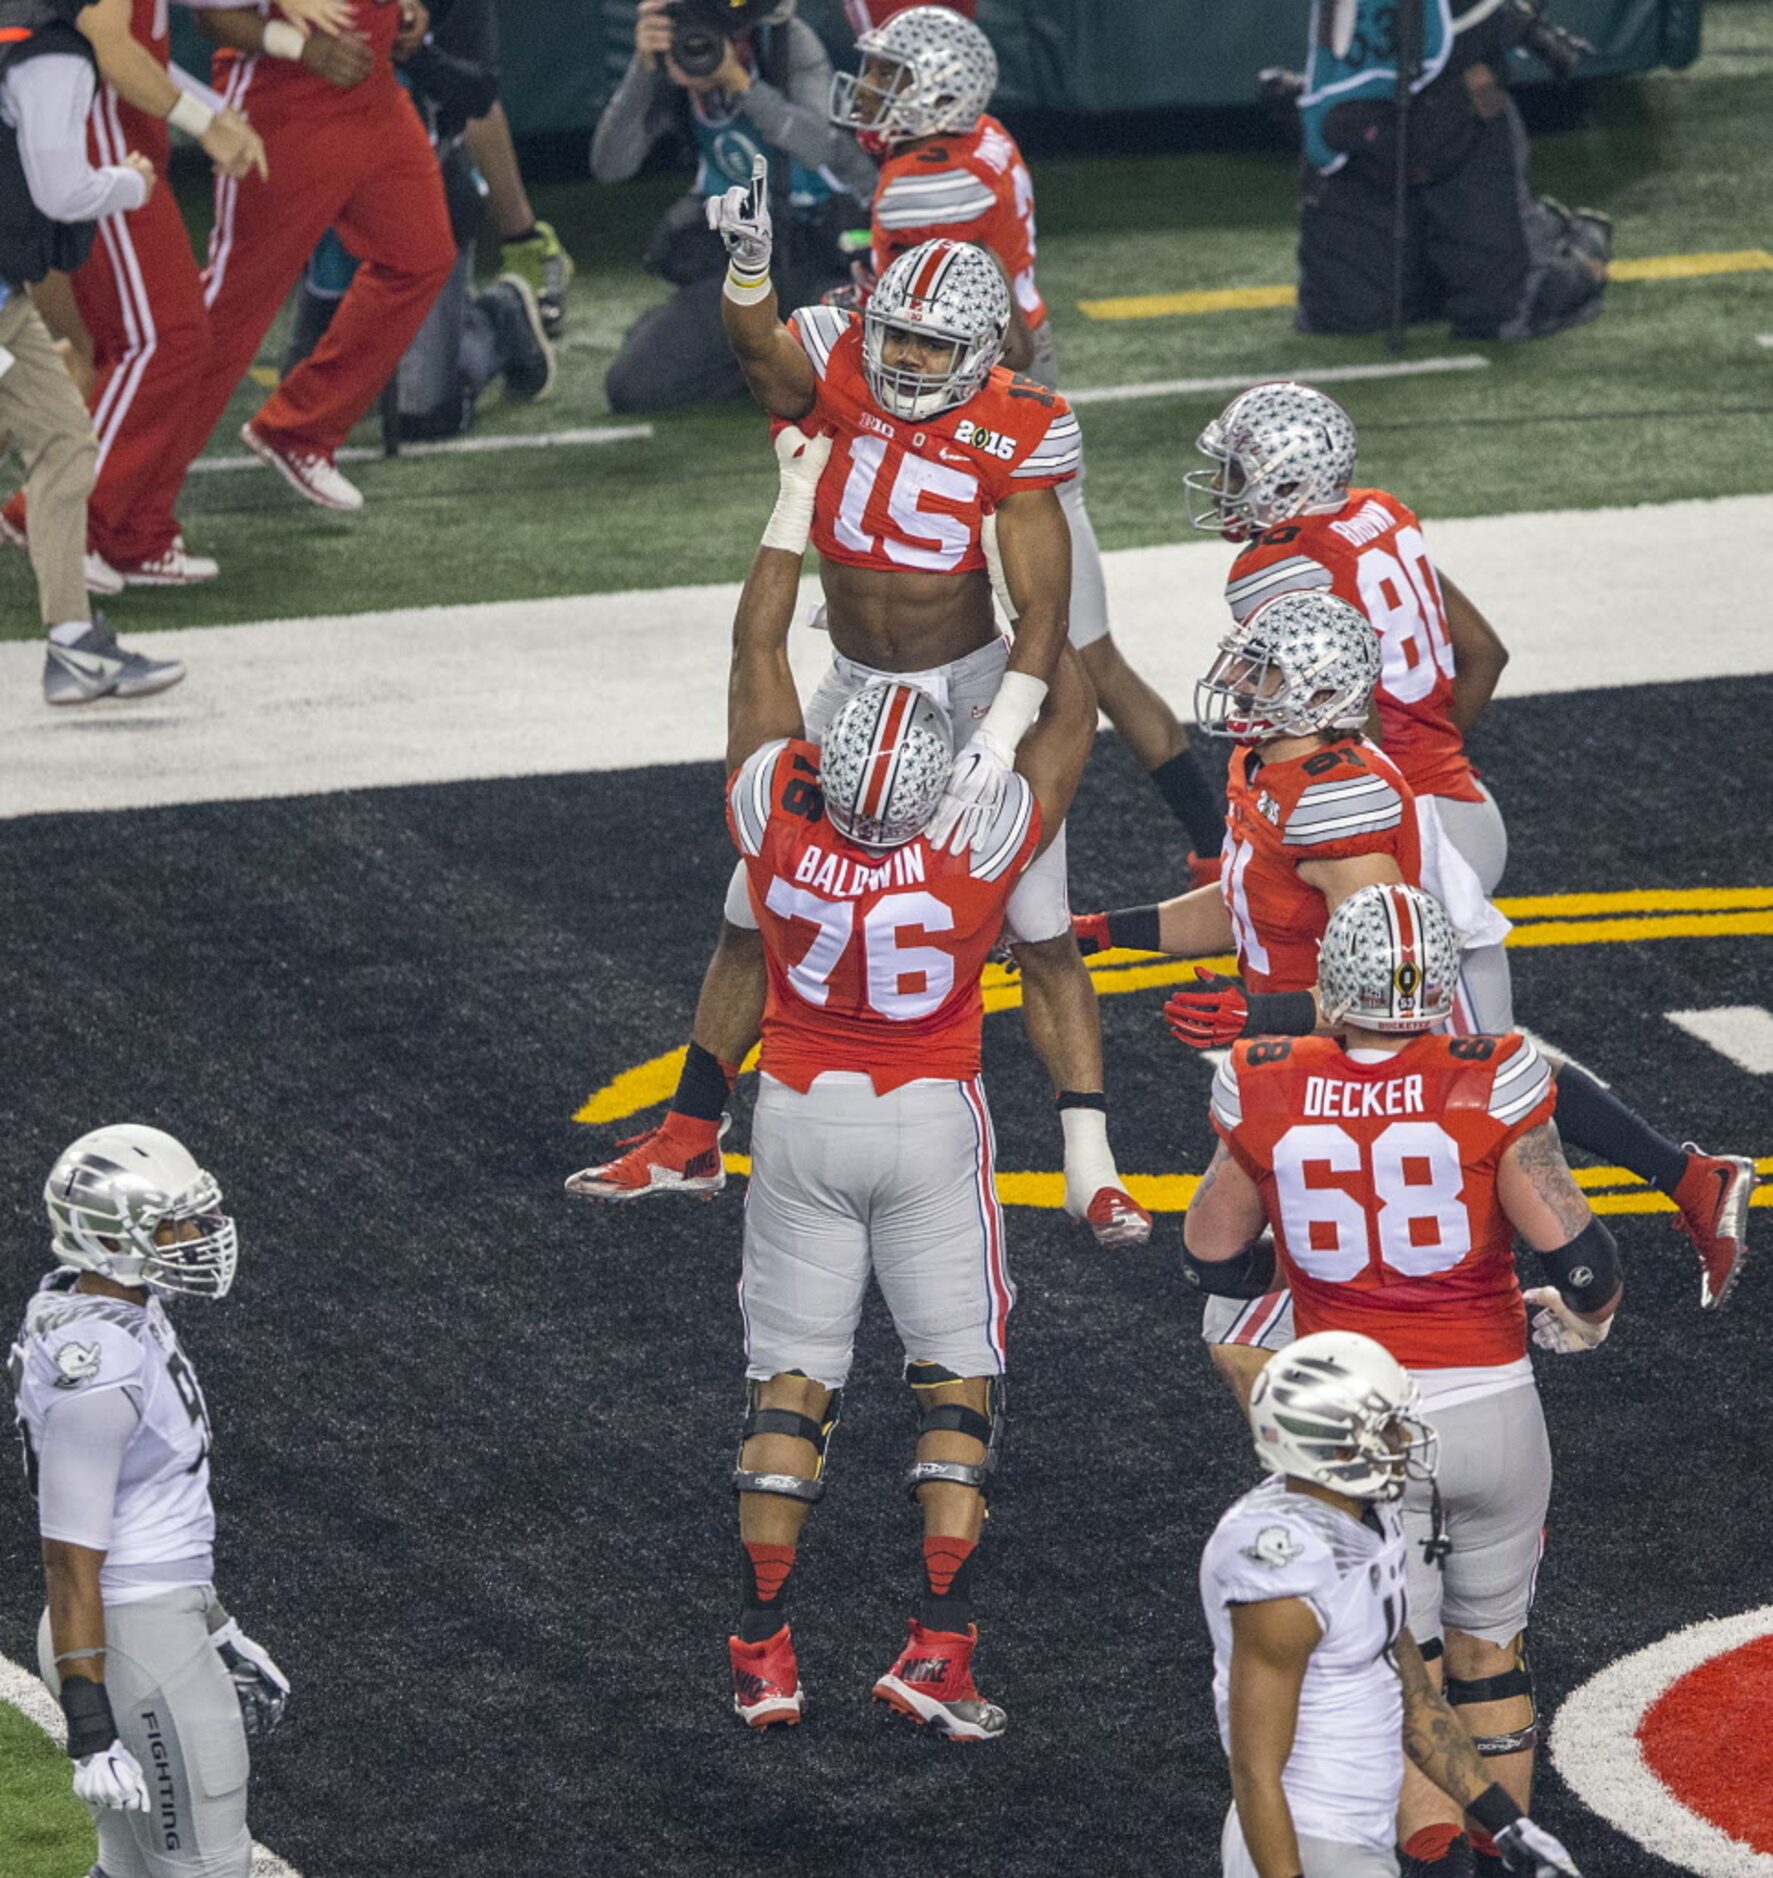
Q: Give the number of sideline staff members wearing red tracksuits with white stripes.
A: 2